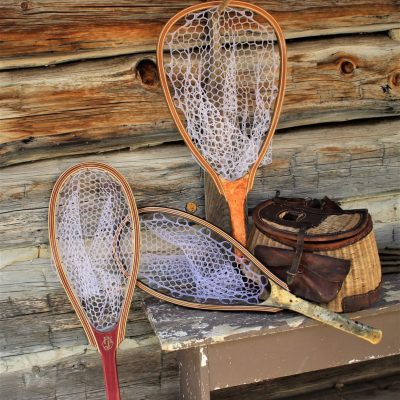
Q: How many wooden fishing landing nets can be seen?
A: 3